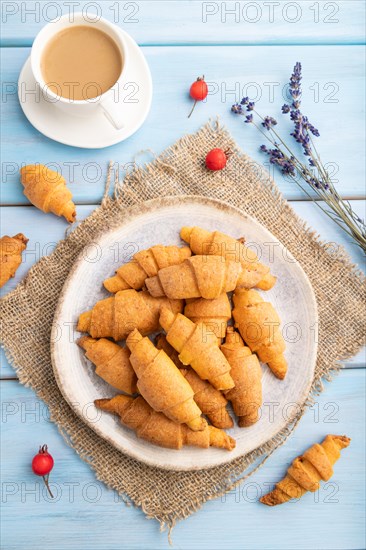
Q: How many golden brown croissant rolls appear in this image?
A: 15